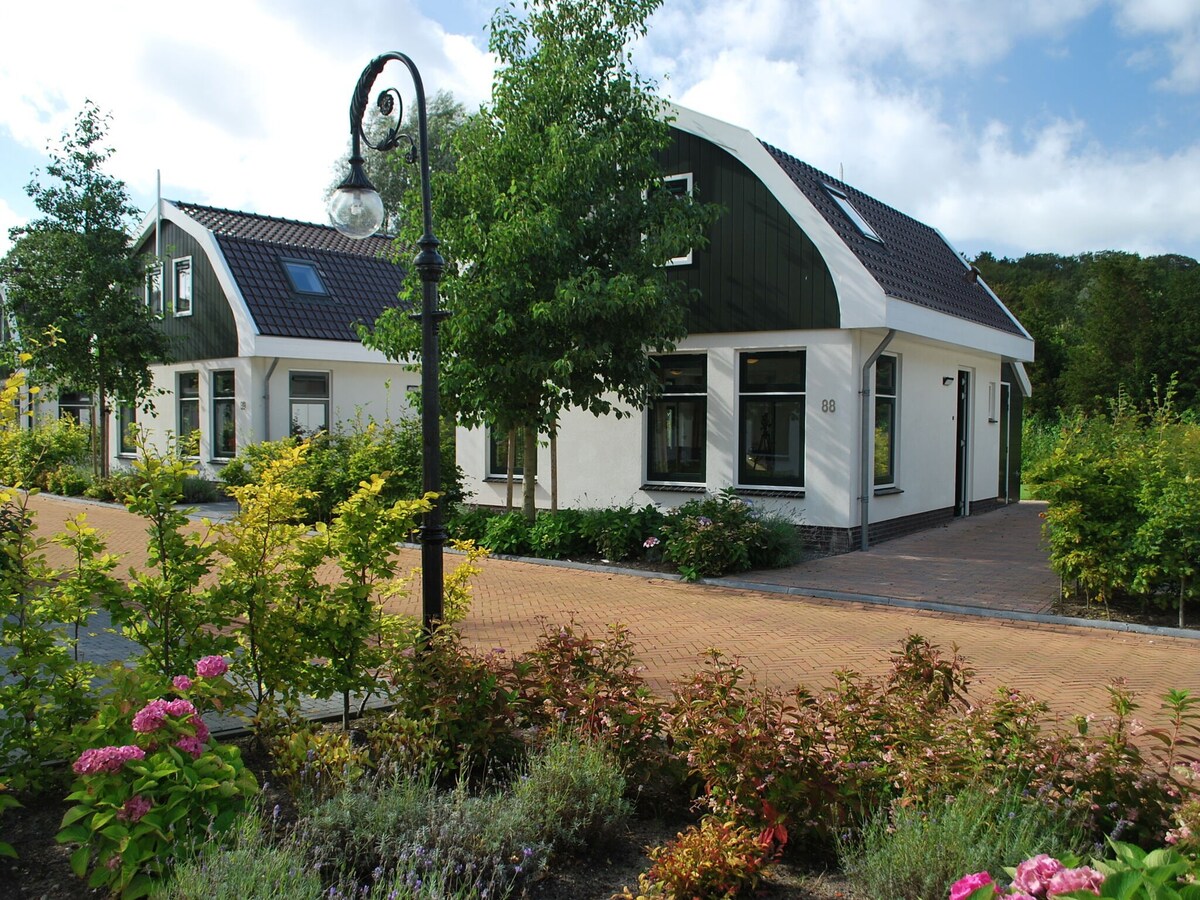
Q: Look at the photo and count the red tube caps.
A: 0